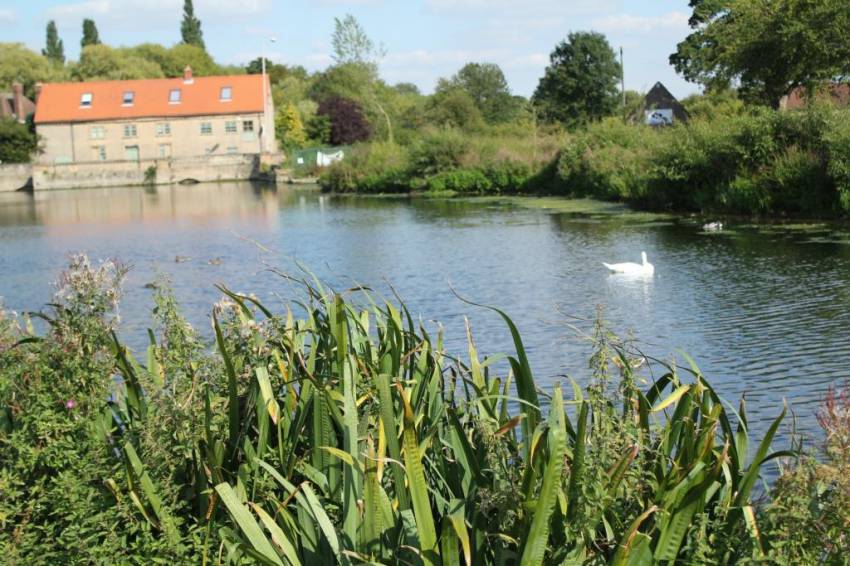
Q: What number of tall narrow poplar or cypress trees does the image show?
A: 3